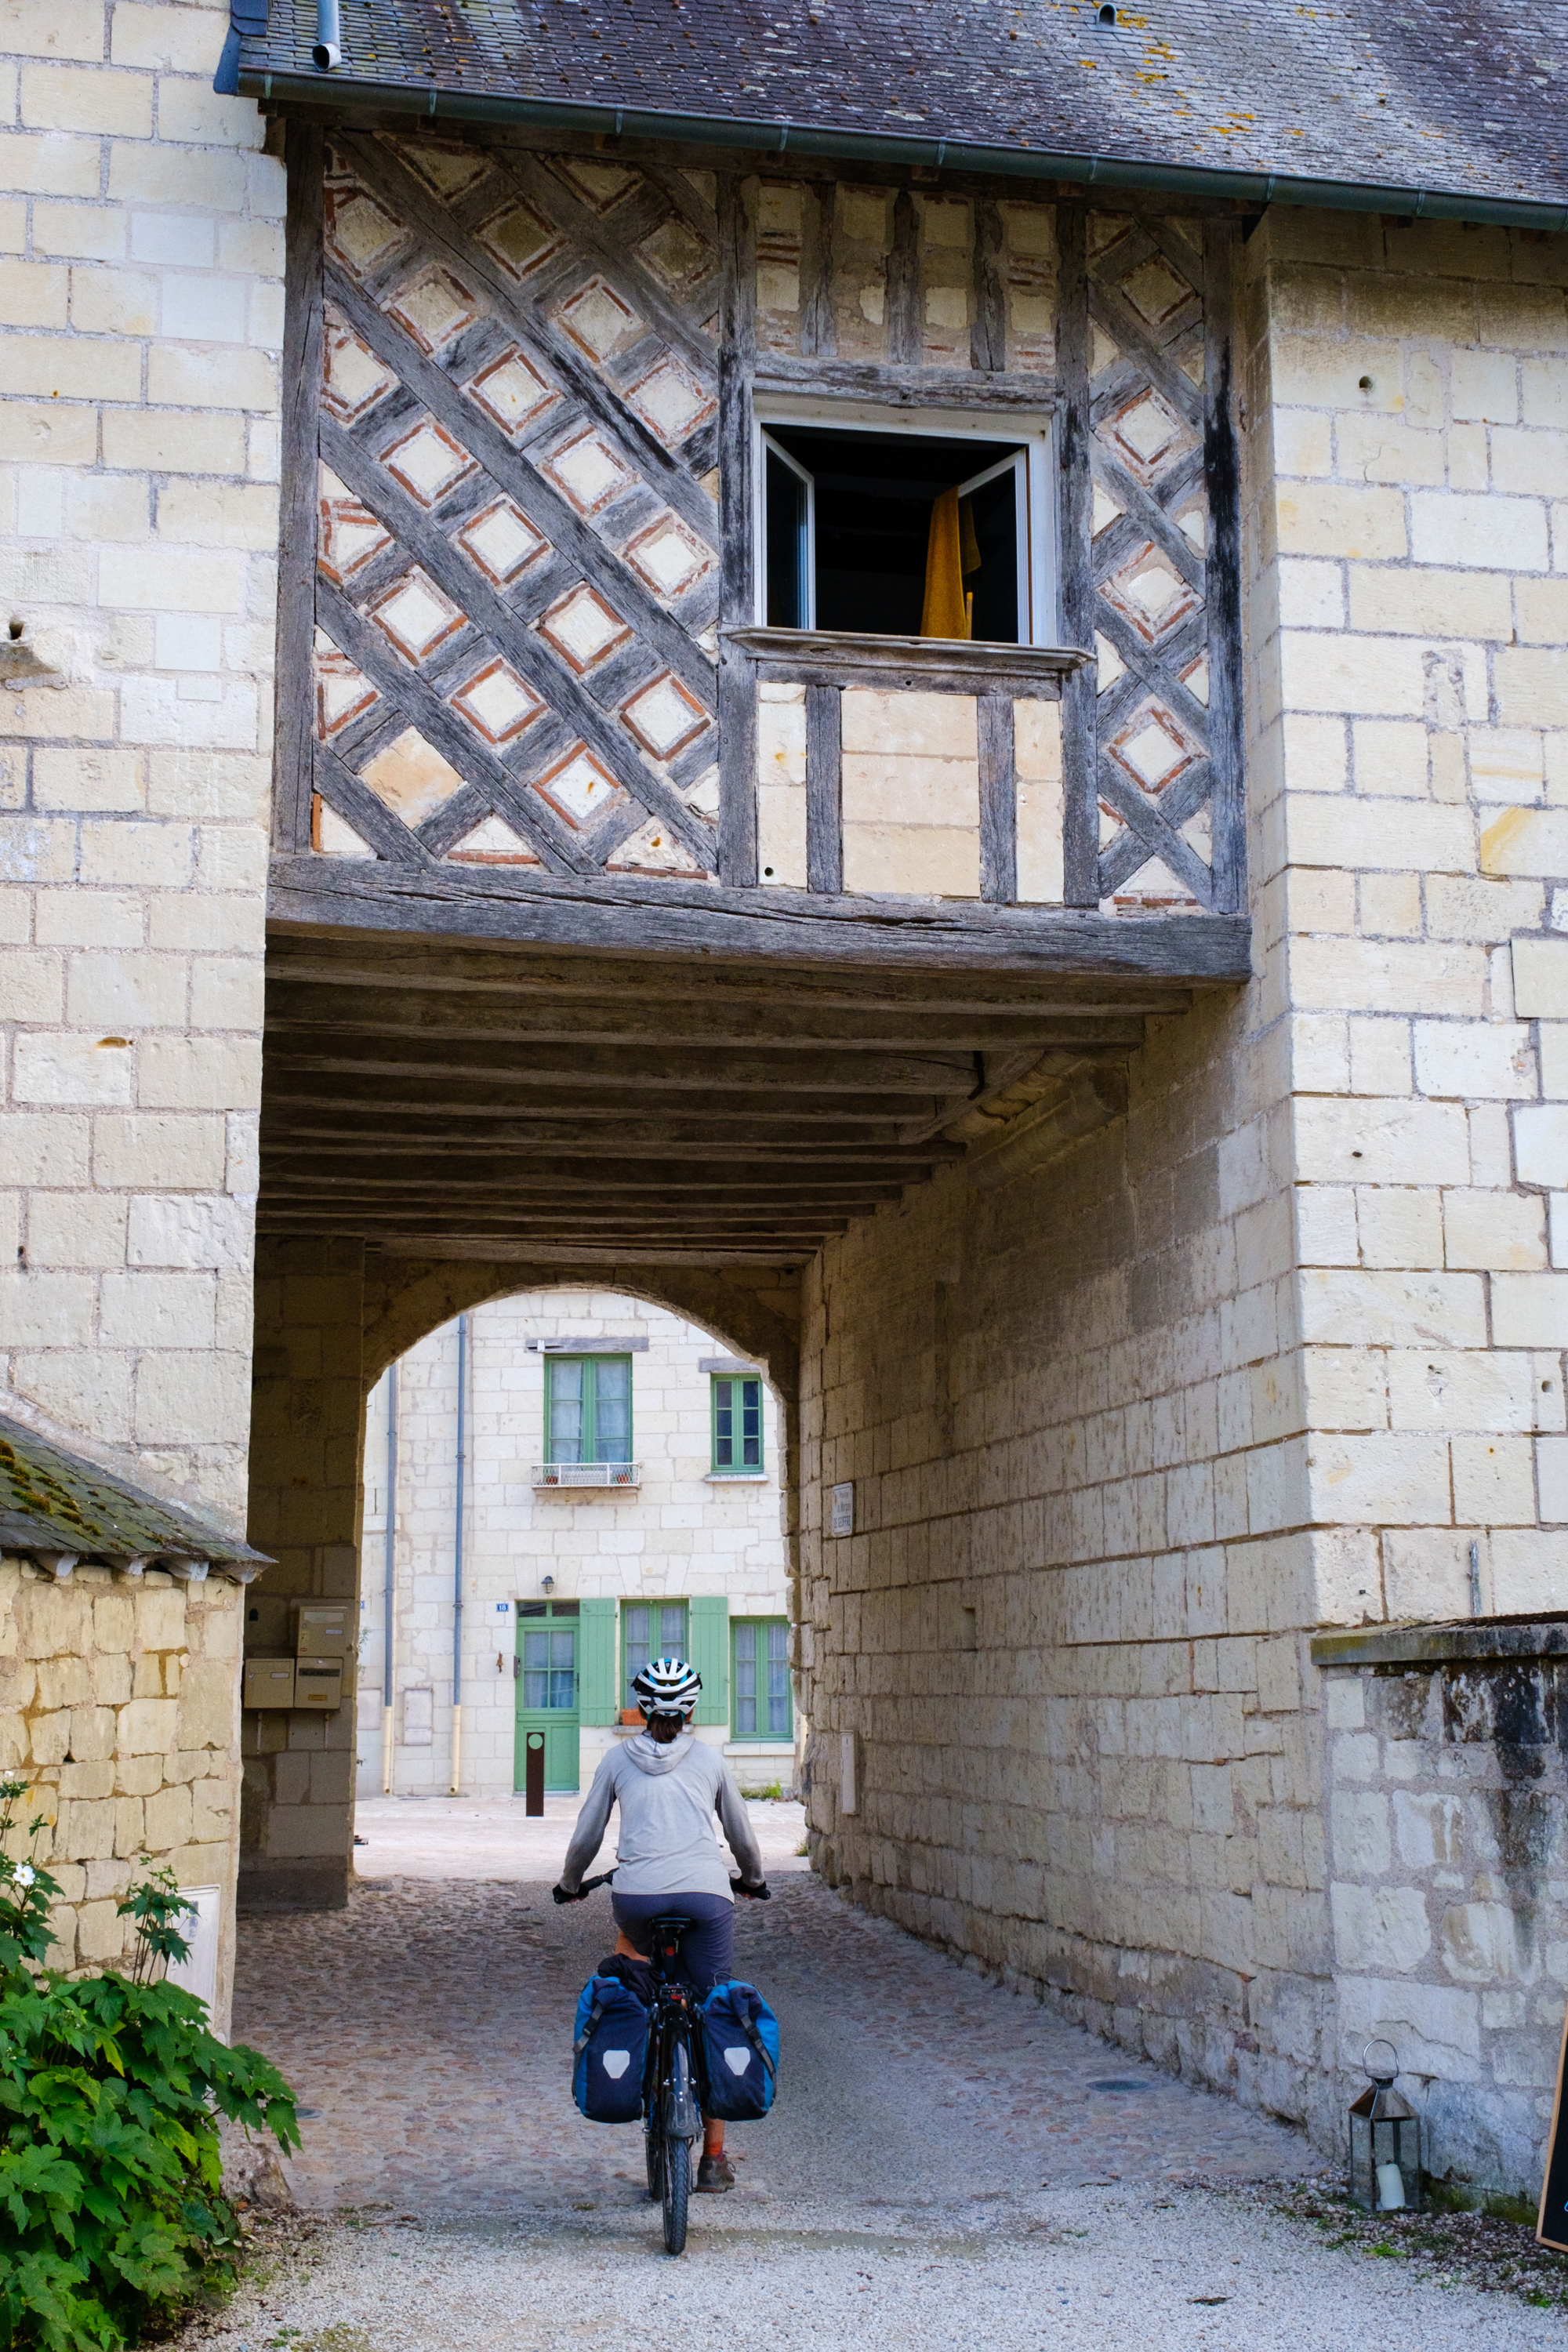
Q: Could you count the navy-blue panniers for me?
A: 2